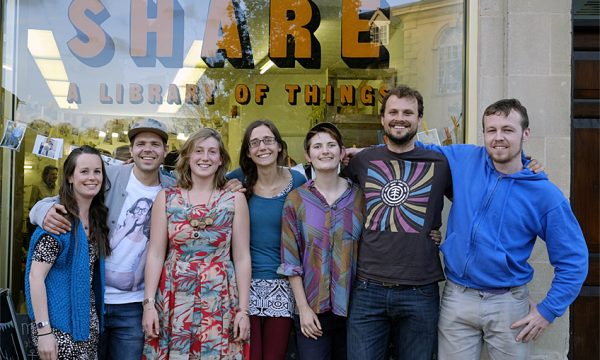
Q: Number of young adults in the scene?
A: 7